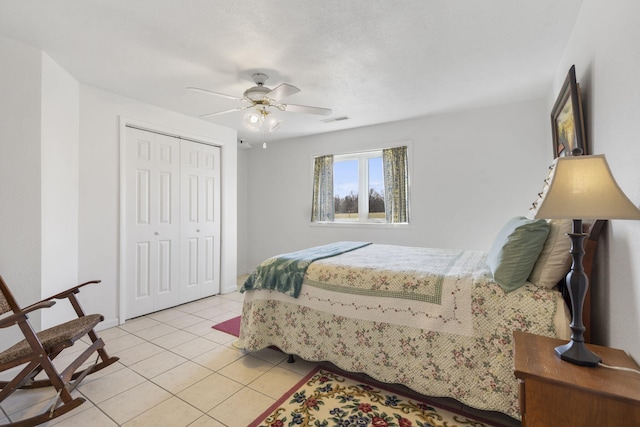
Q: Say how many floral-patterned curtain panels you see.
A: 2